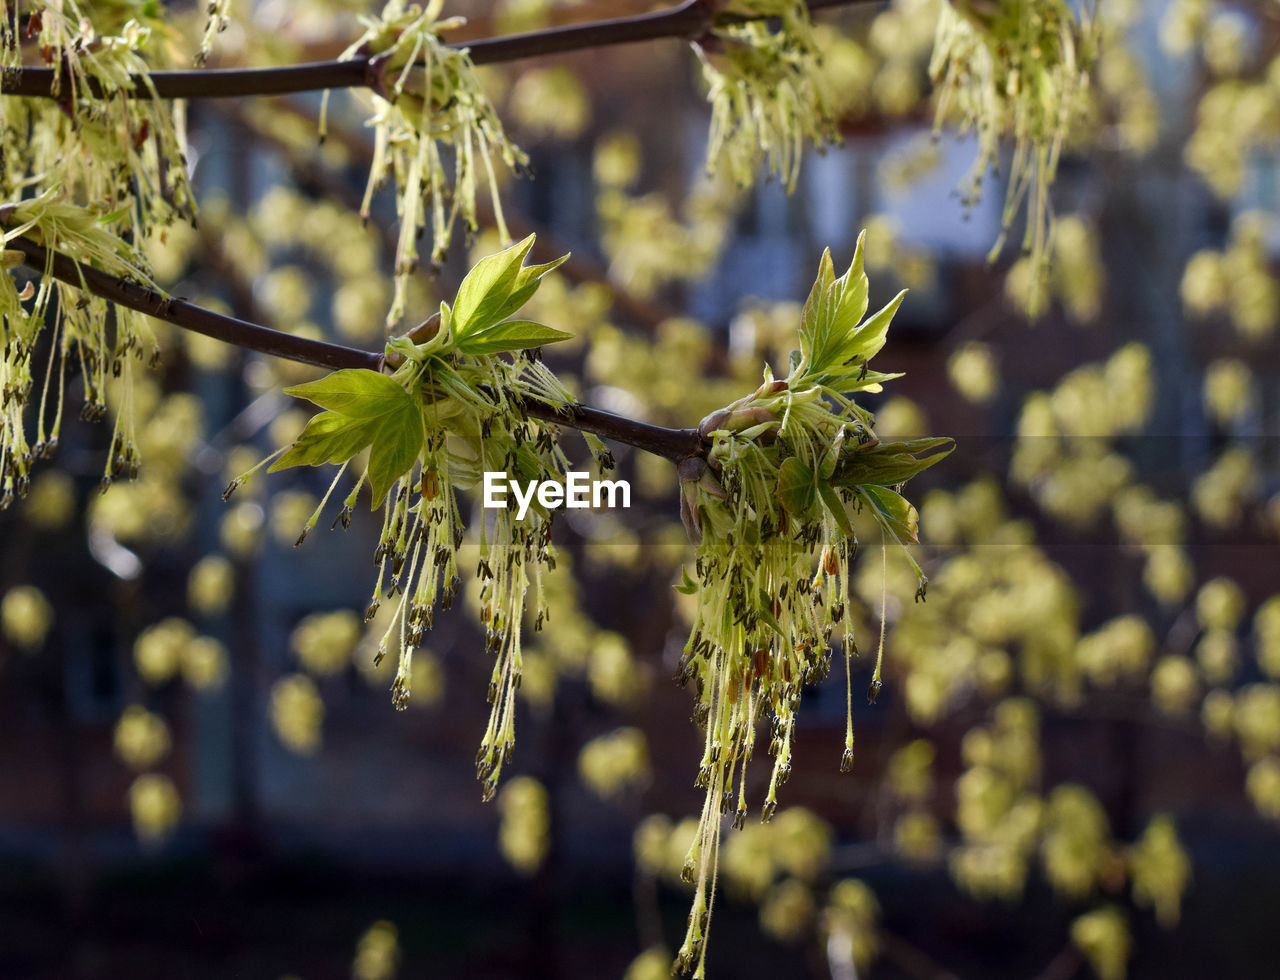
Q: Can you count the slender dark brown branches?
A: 2